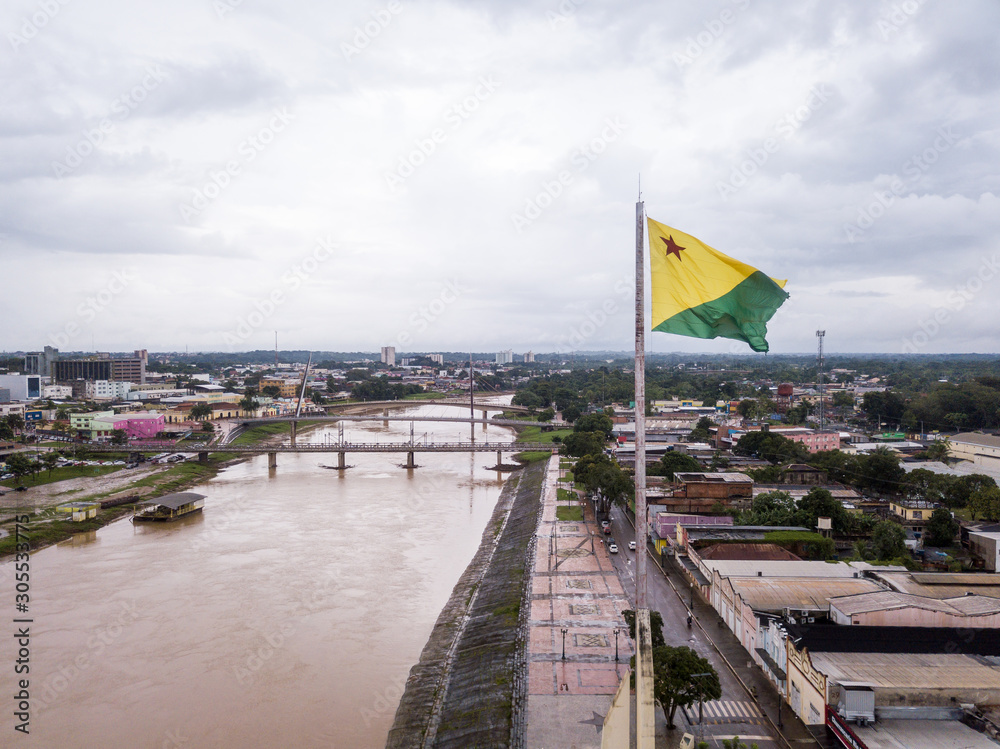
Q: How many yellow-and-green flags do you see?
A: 1